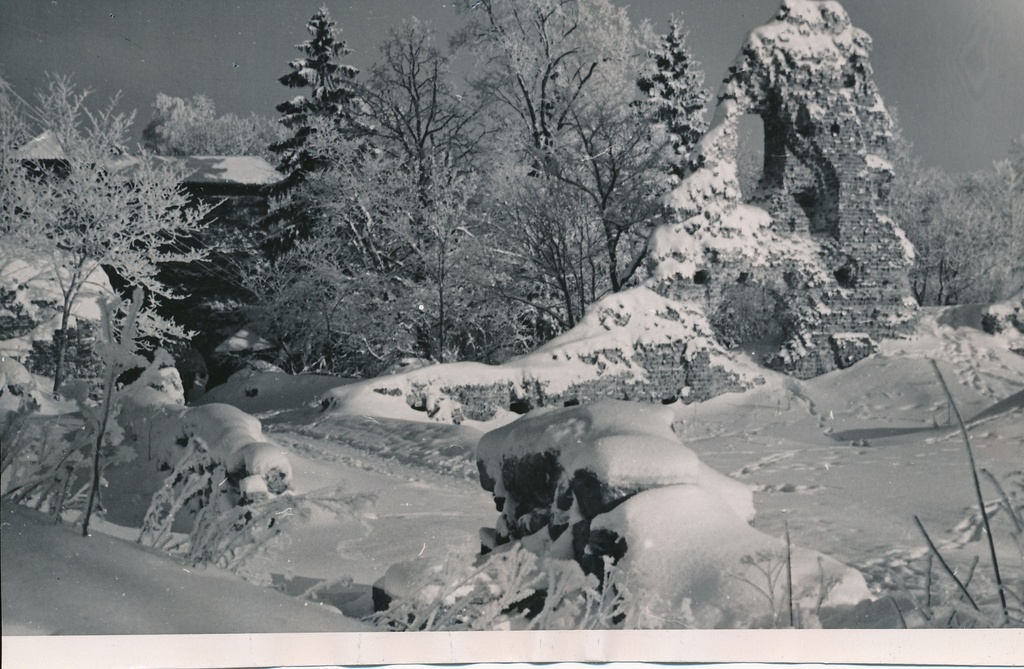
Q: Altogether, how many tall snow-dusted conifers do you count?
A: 2